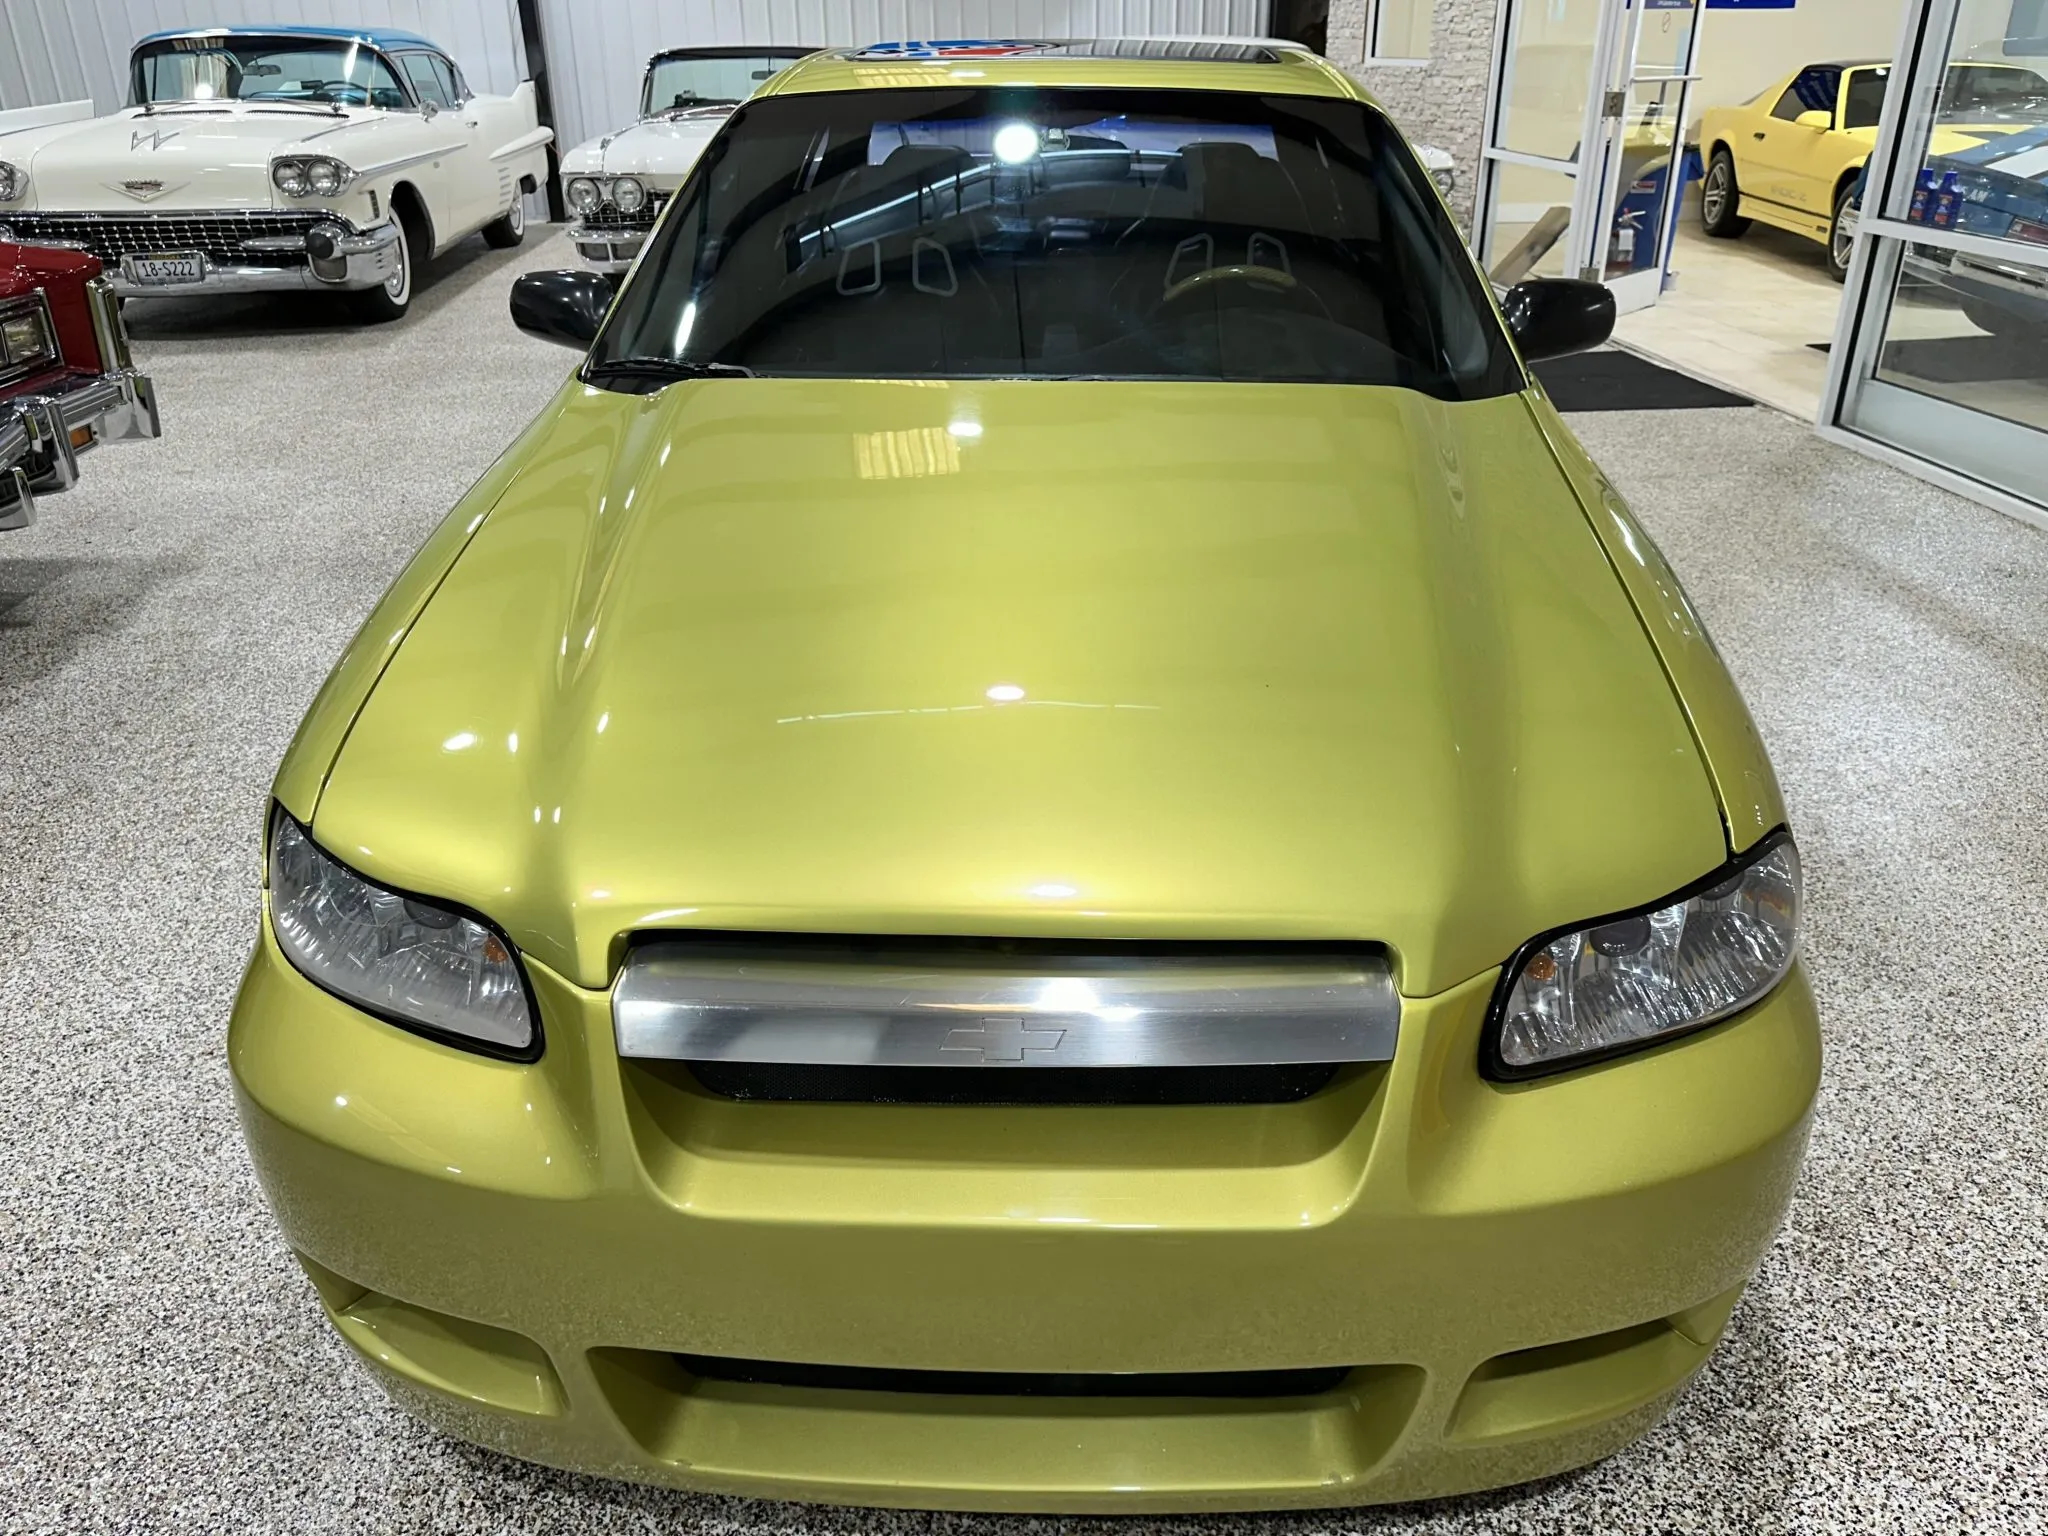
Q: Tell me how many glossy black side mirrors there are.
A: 2